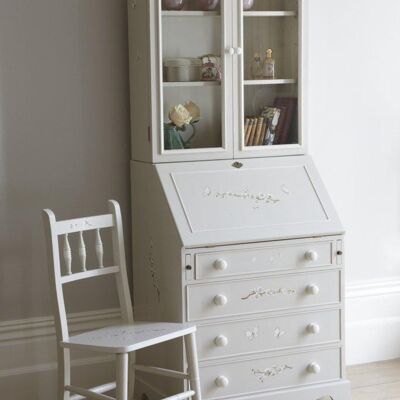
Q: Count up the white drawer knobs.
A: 8